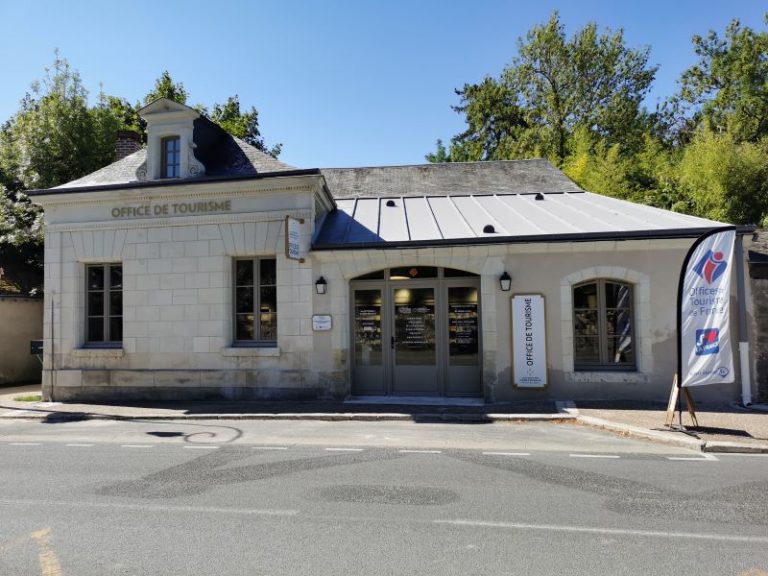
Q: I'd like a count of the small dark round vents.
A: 3